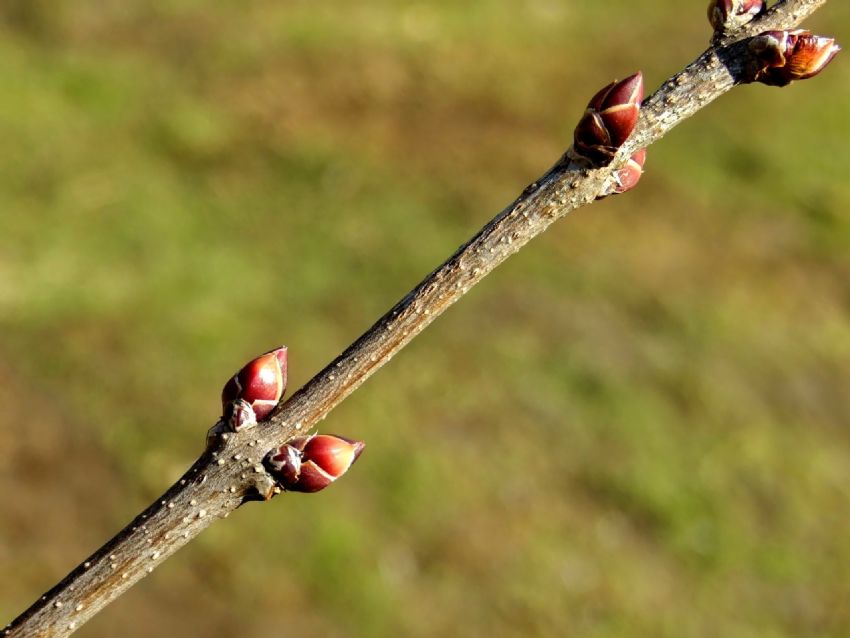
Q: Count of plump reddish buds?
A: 6